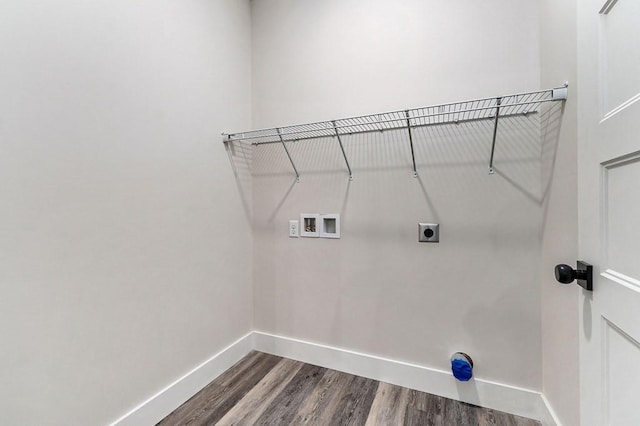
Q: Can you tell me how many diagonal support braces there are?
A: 4